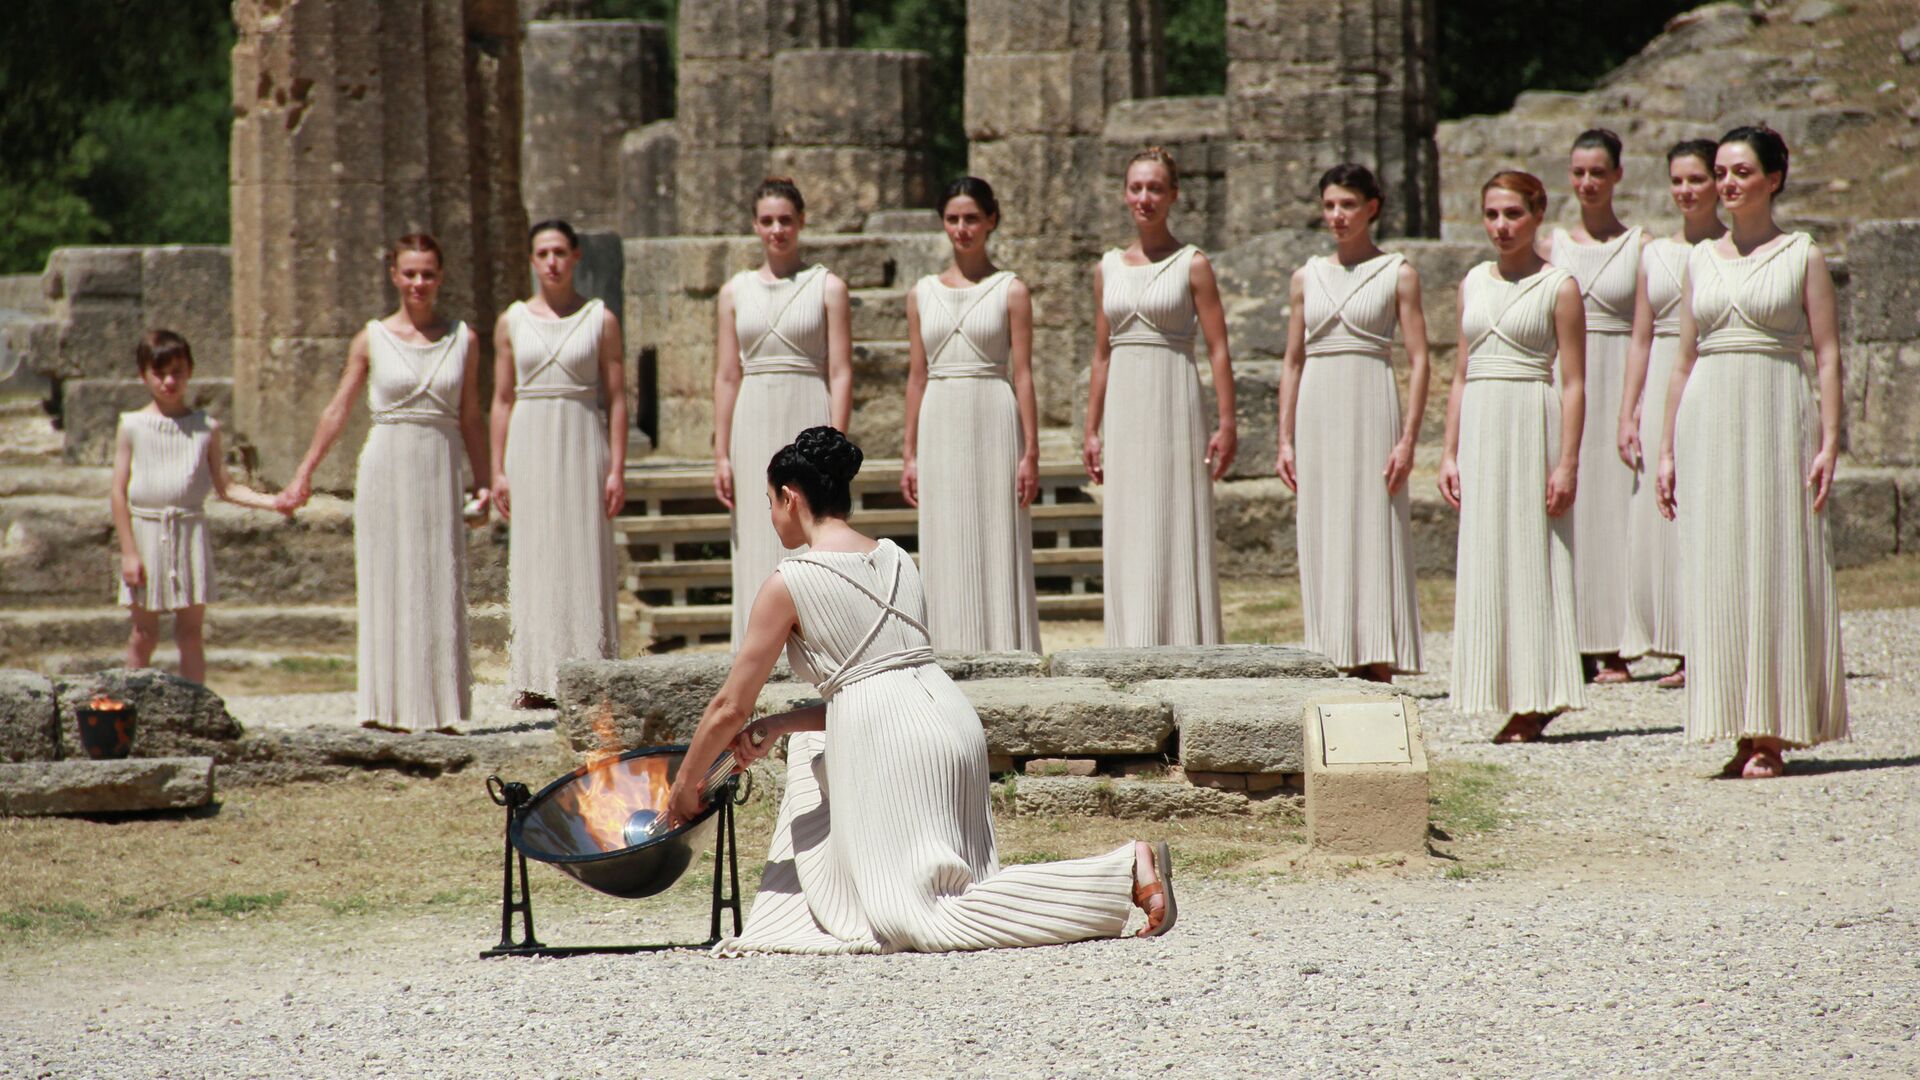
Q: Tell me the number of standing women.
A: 10